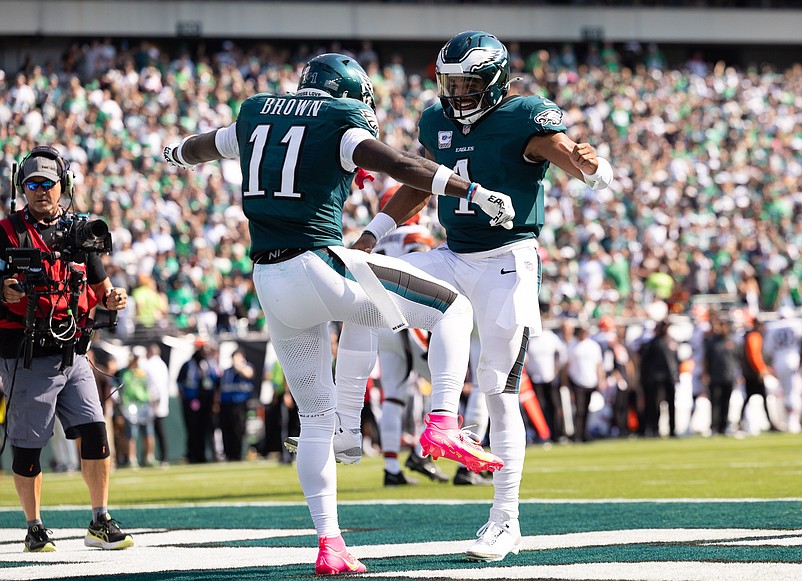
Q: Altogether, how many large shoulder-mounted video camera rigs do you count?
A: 1